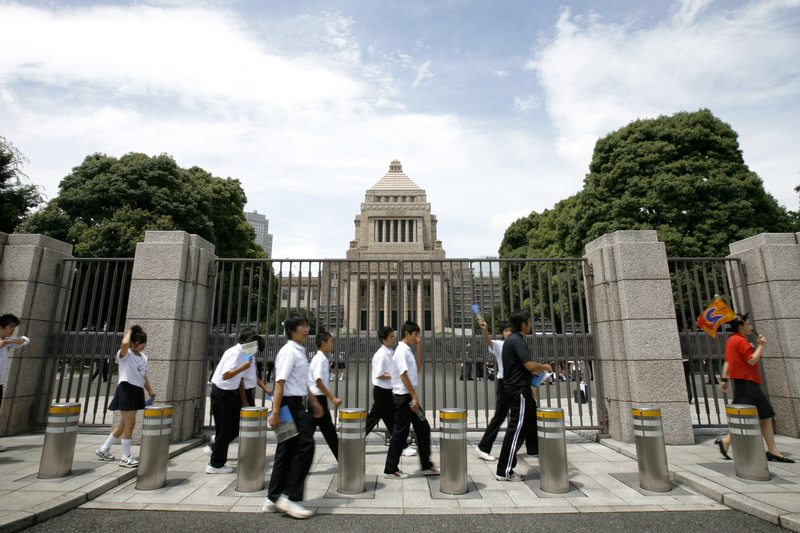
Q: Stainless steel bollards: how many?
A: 8